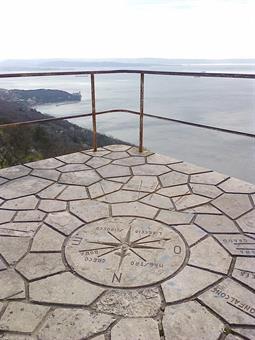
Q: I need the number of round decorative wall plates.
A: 0